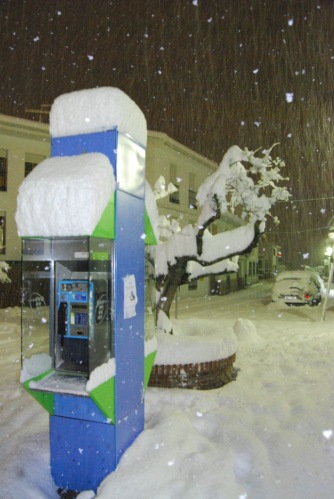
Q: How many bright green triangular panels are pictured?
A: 5